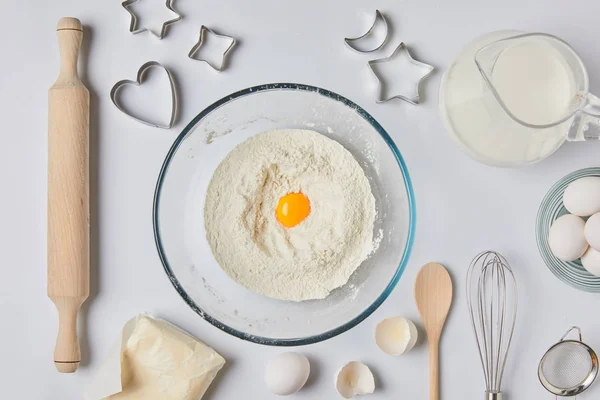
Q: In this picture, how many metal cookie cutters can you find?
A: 5